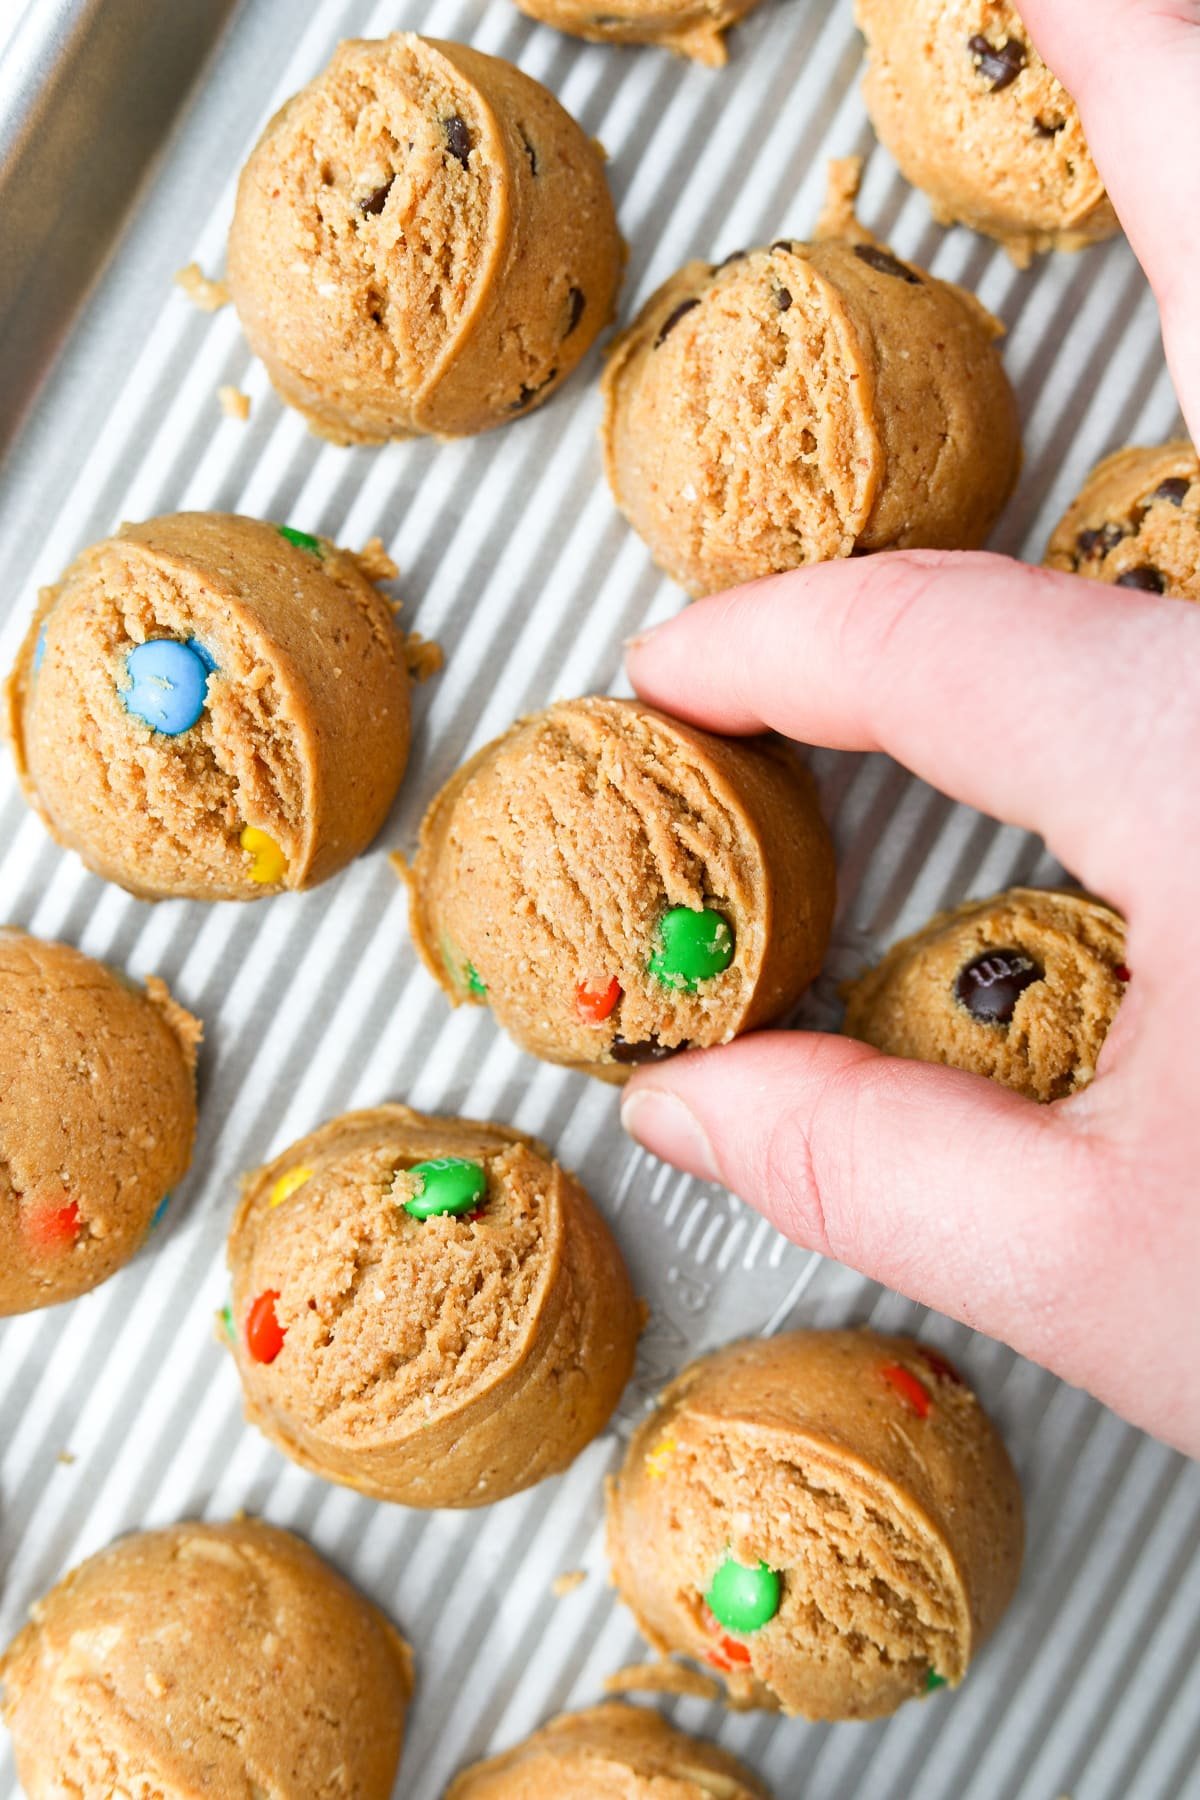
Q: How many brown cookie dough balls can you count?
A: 13